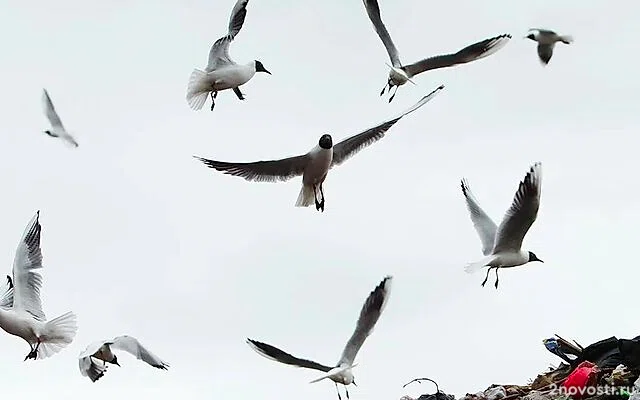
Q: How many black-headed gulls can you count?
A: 9